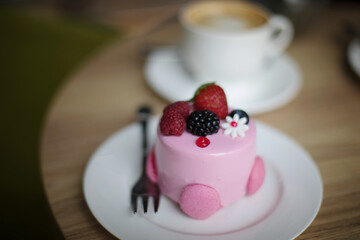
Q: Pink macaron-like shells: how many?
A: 3